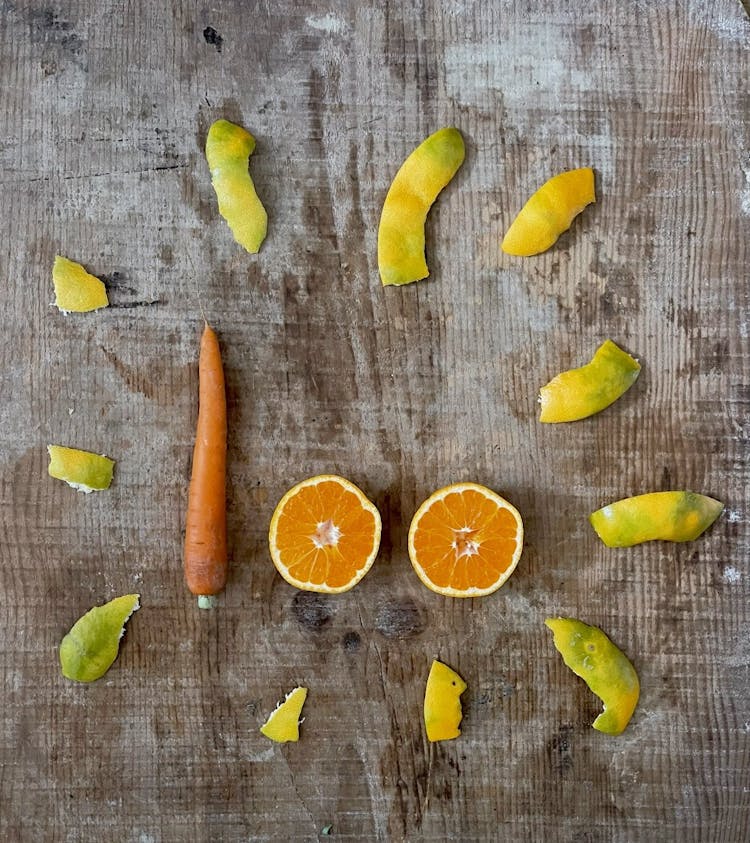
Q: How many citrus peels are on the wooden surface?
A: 11